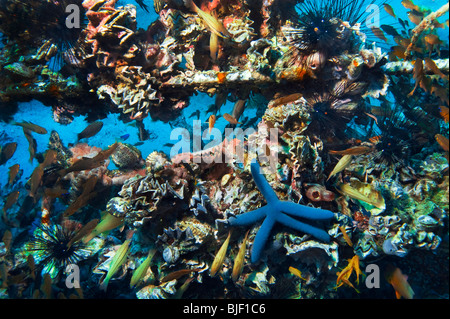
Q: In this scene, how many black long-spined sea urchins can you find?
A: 5